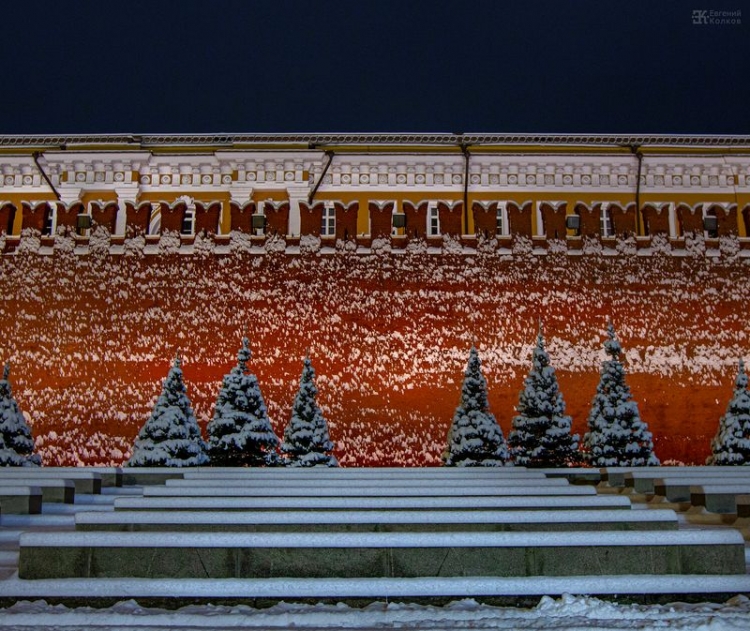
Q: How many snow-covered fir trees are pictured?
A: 8